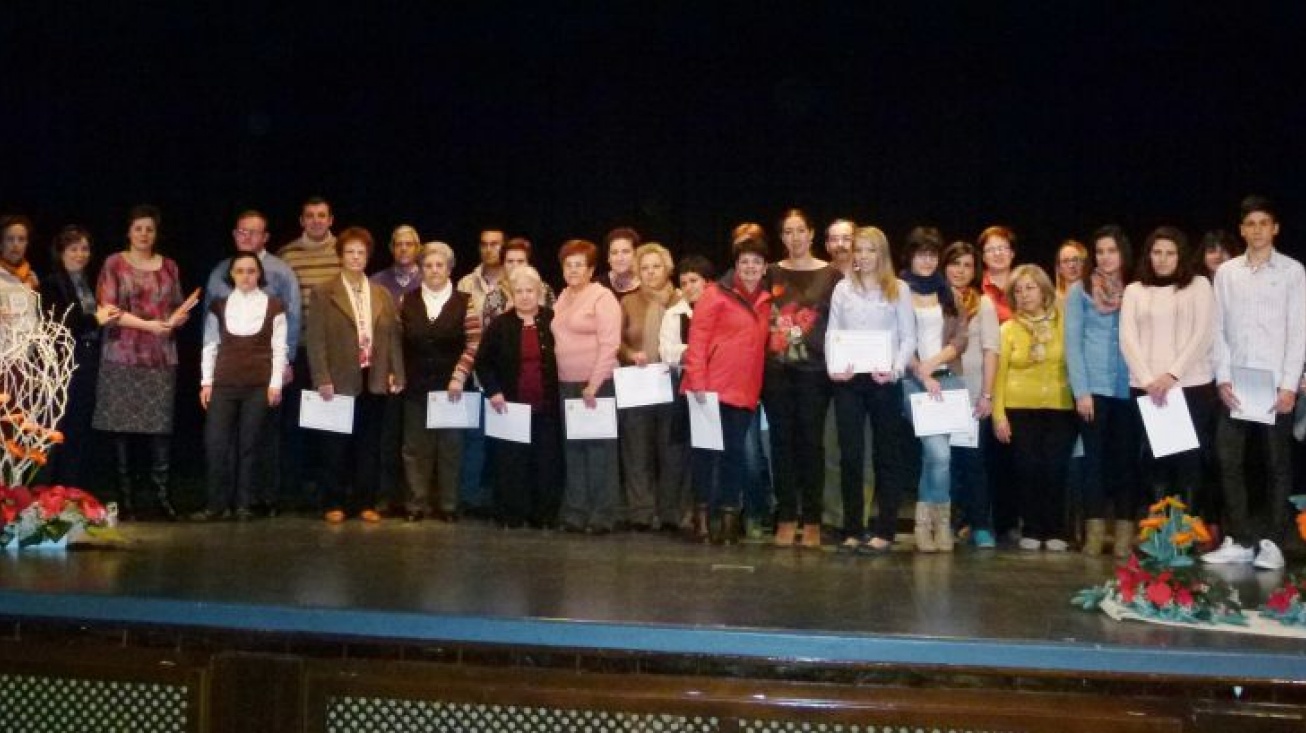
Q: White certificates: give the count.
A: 11